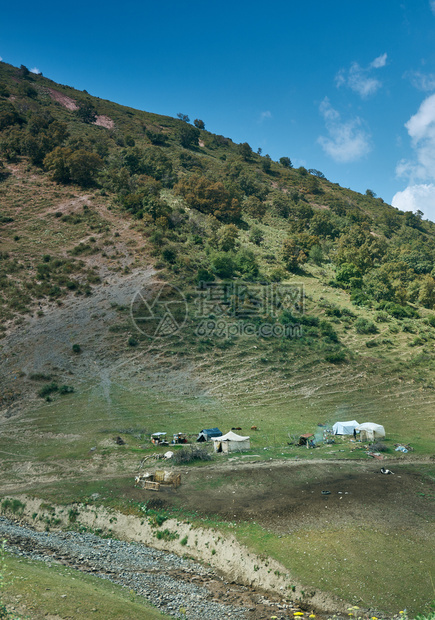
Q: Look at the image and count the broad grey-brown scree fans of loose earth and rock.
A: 1